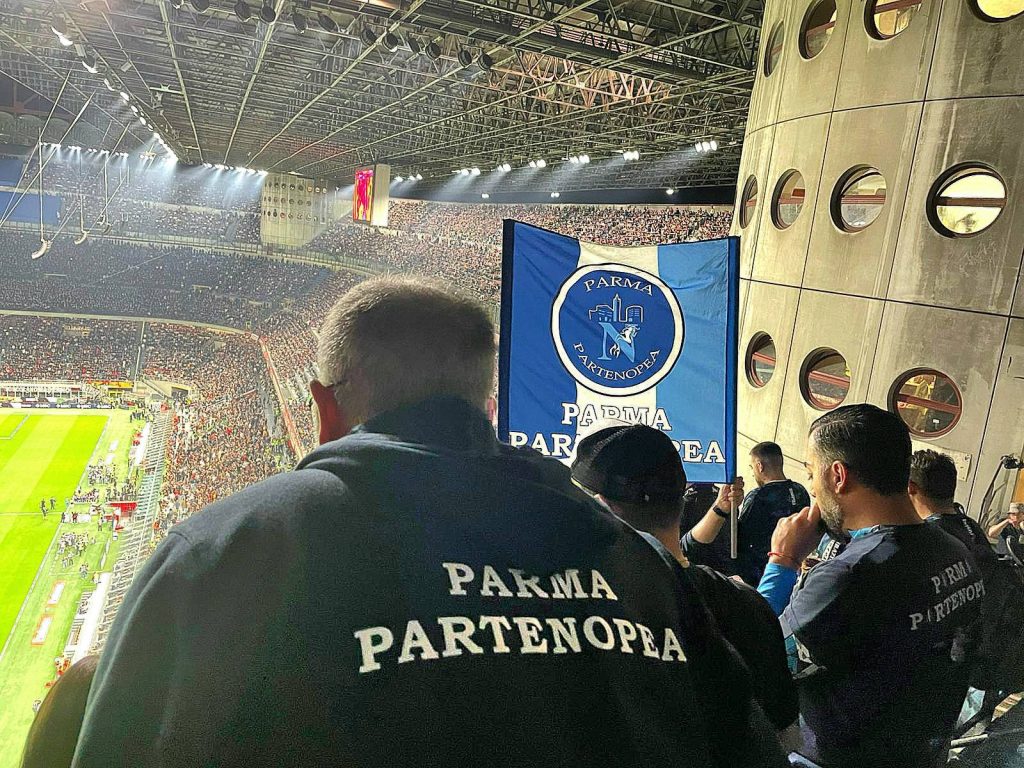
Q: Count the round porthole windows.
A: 11